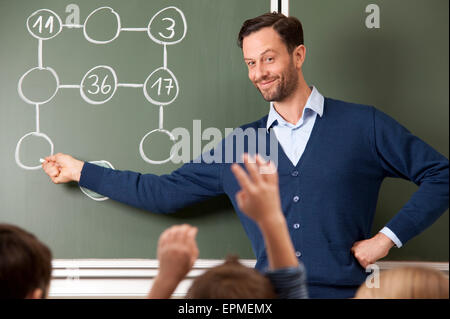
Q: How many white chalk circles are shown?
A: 9